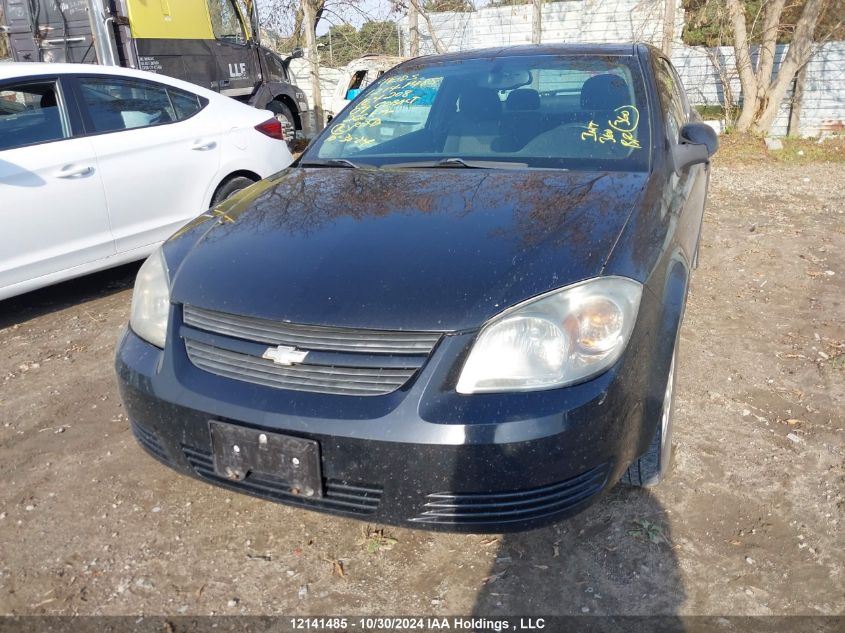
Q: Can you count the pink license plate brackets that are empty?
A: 0